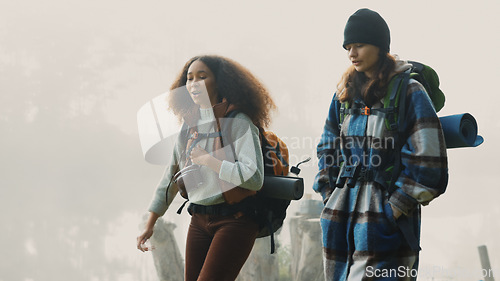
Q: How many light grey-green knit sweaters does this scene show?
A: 1